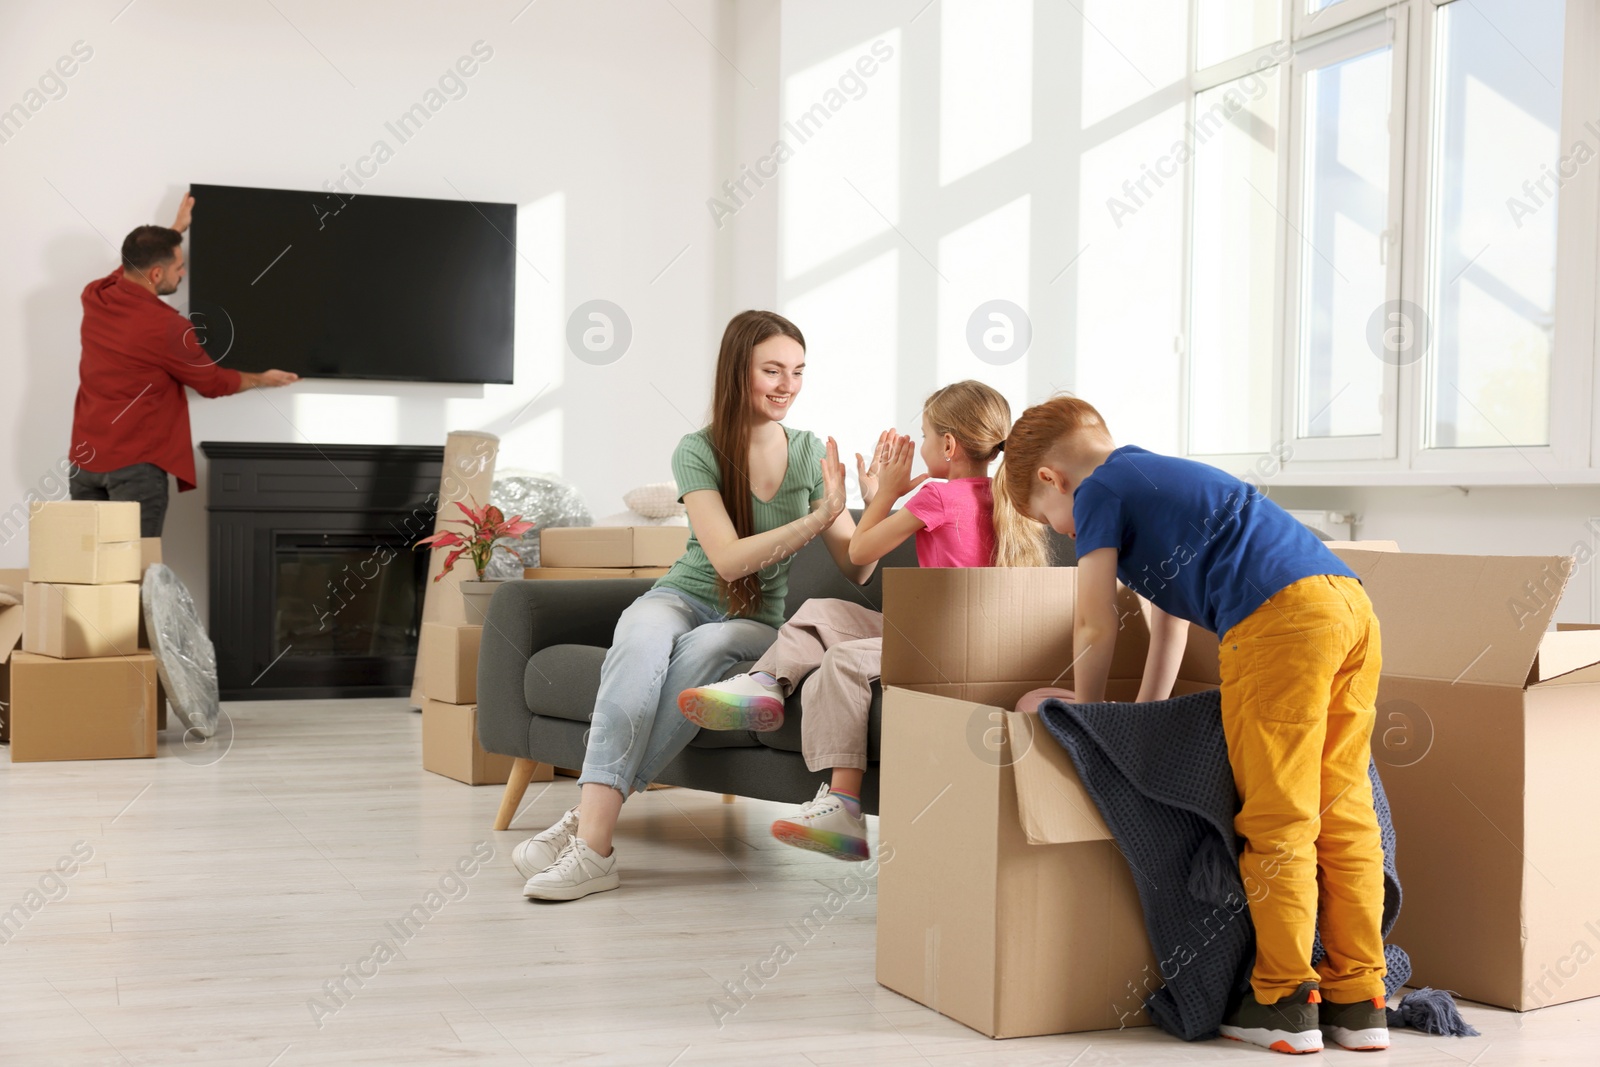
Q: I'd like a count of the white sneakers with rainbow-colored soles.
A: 2